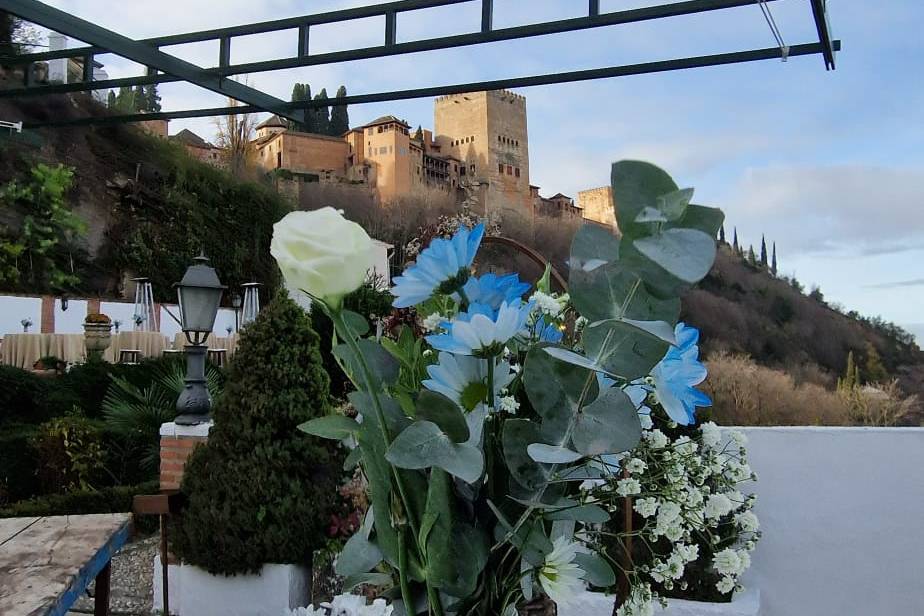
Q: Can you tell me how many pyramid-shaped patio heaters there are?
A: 2